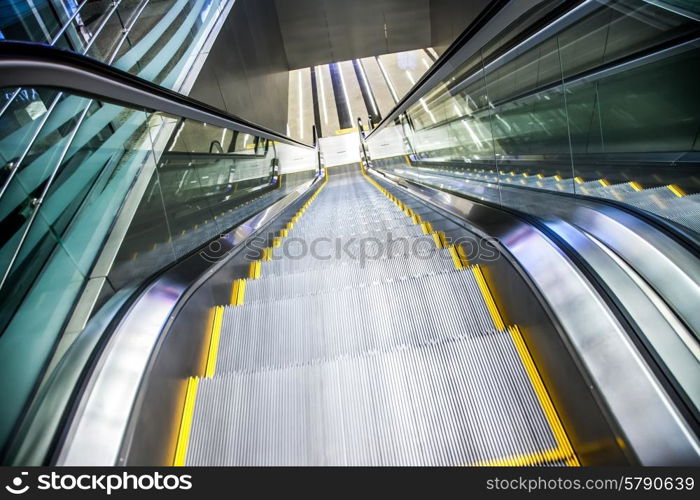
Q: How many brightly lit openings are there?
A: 1